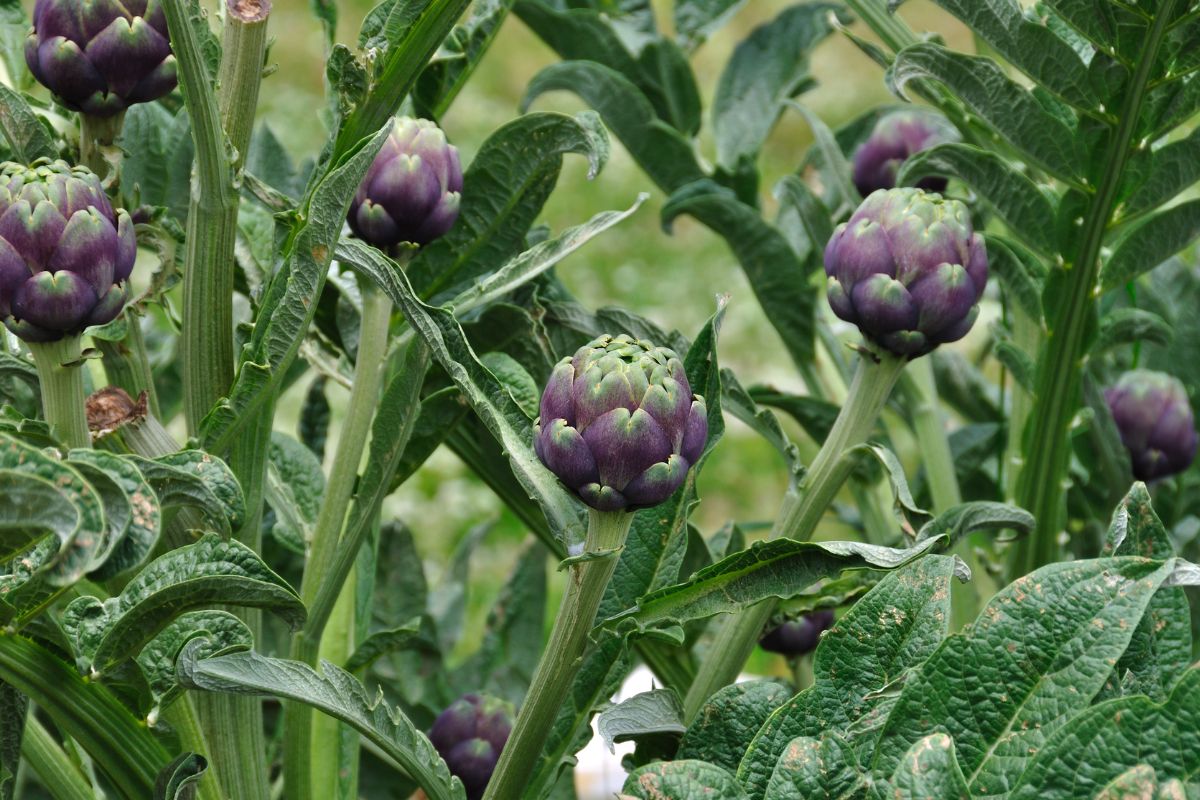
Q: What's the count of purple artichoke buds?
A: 9